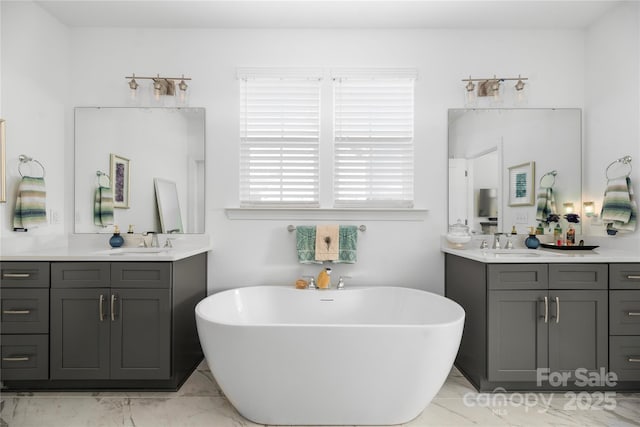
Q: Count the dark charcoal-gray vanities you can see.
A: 2